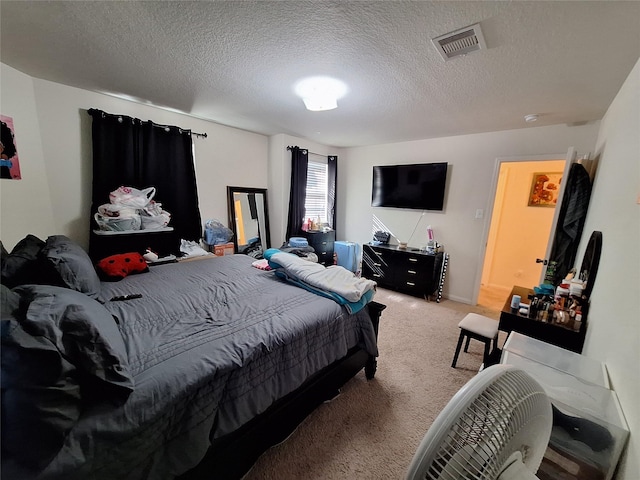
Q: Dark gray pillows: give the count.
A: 4